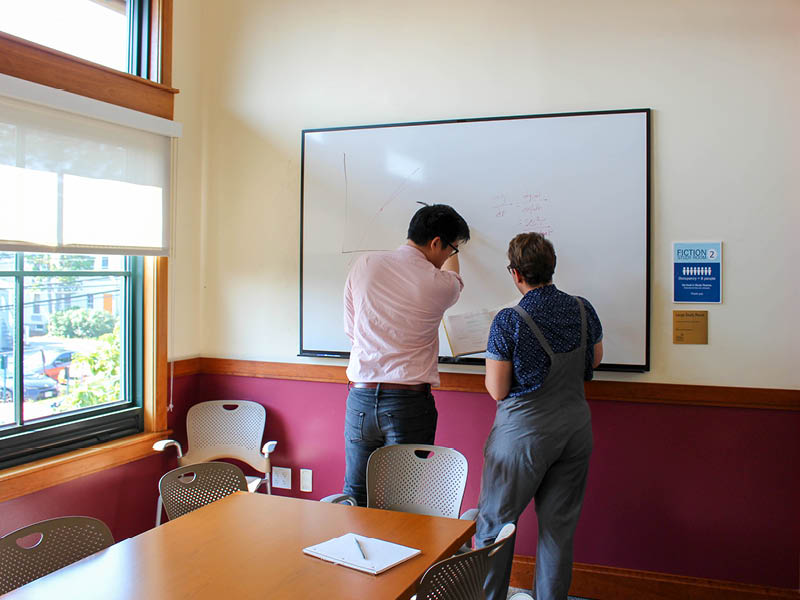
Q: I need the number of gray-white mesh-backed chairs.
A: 5